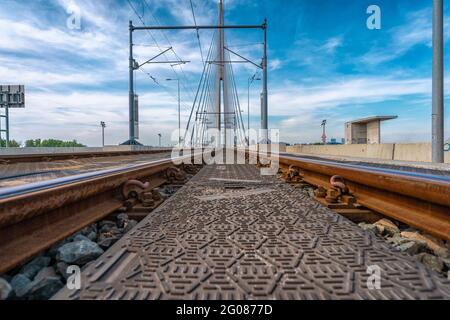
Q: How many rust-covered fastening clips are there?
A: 4